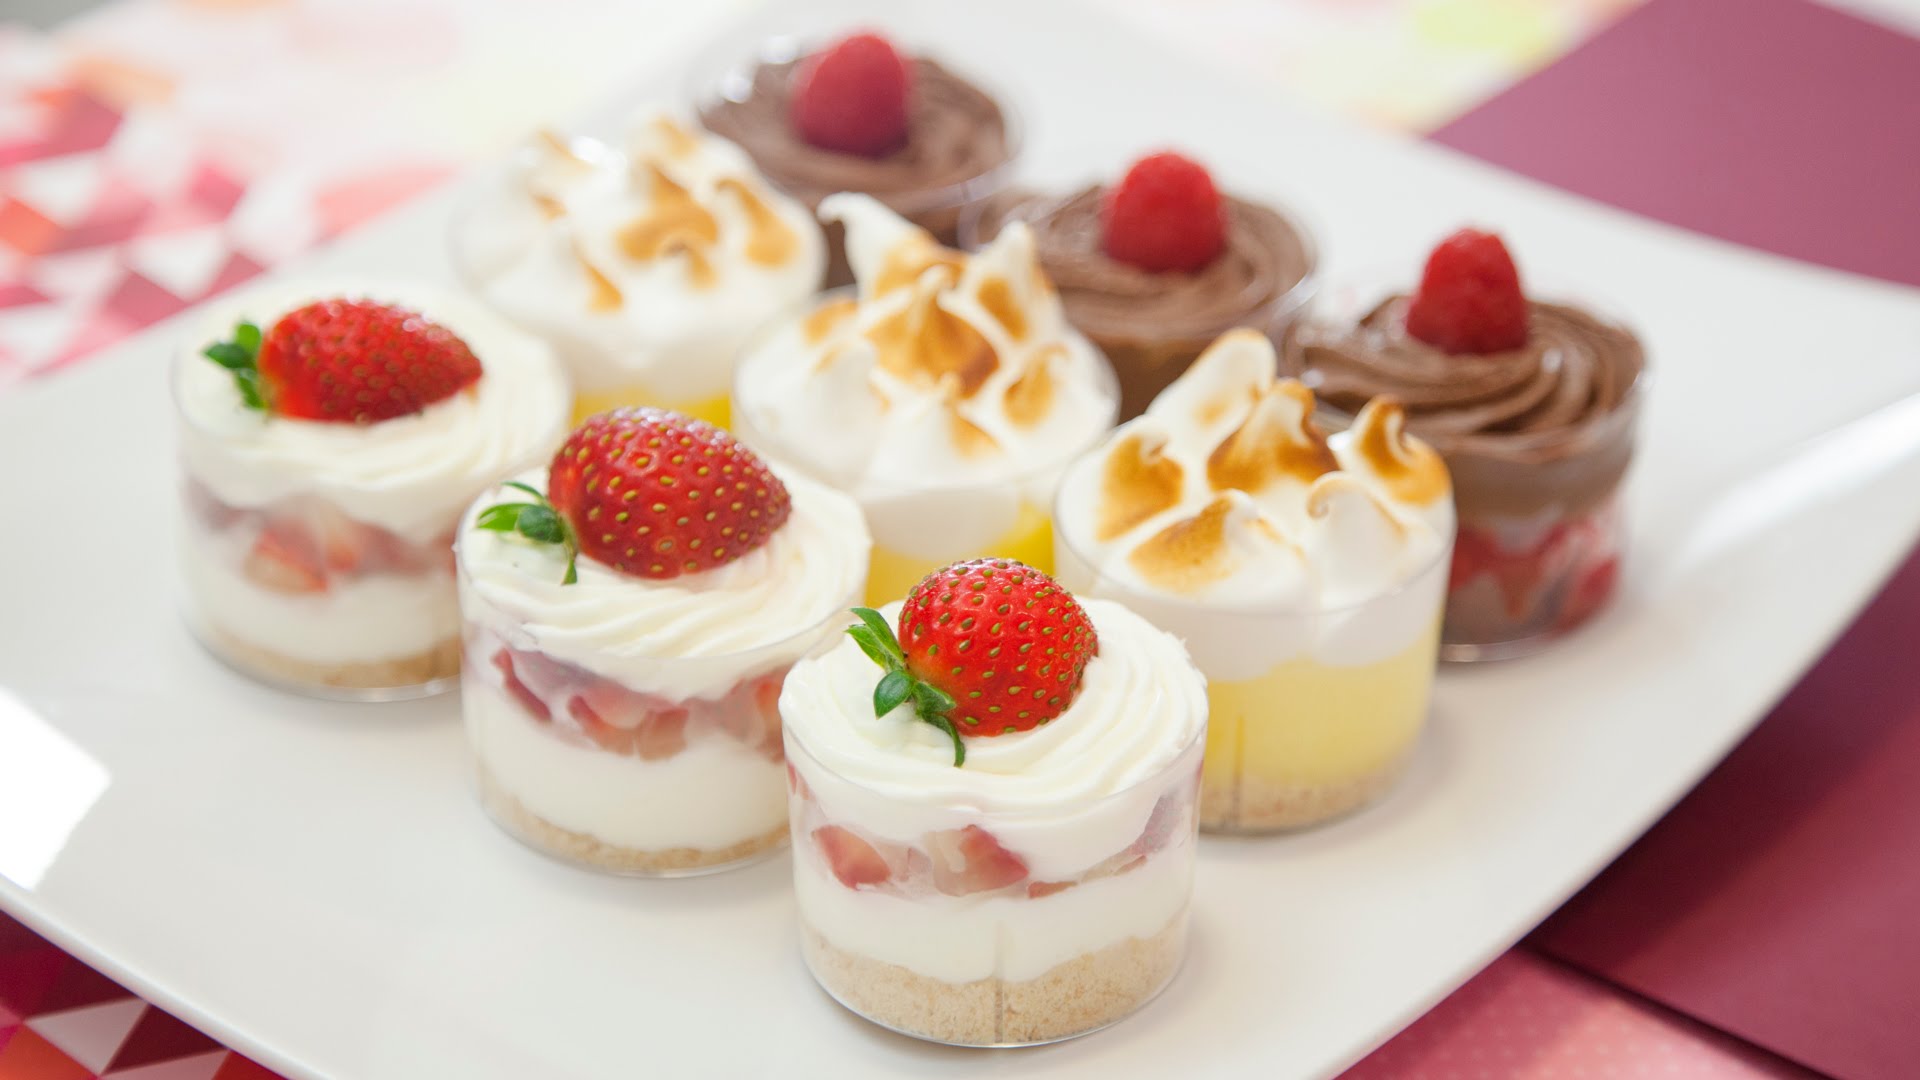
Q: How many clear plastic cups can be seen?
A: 9